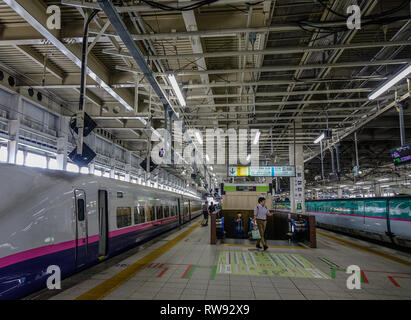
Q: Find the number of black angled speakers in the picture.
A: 3